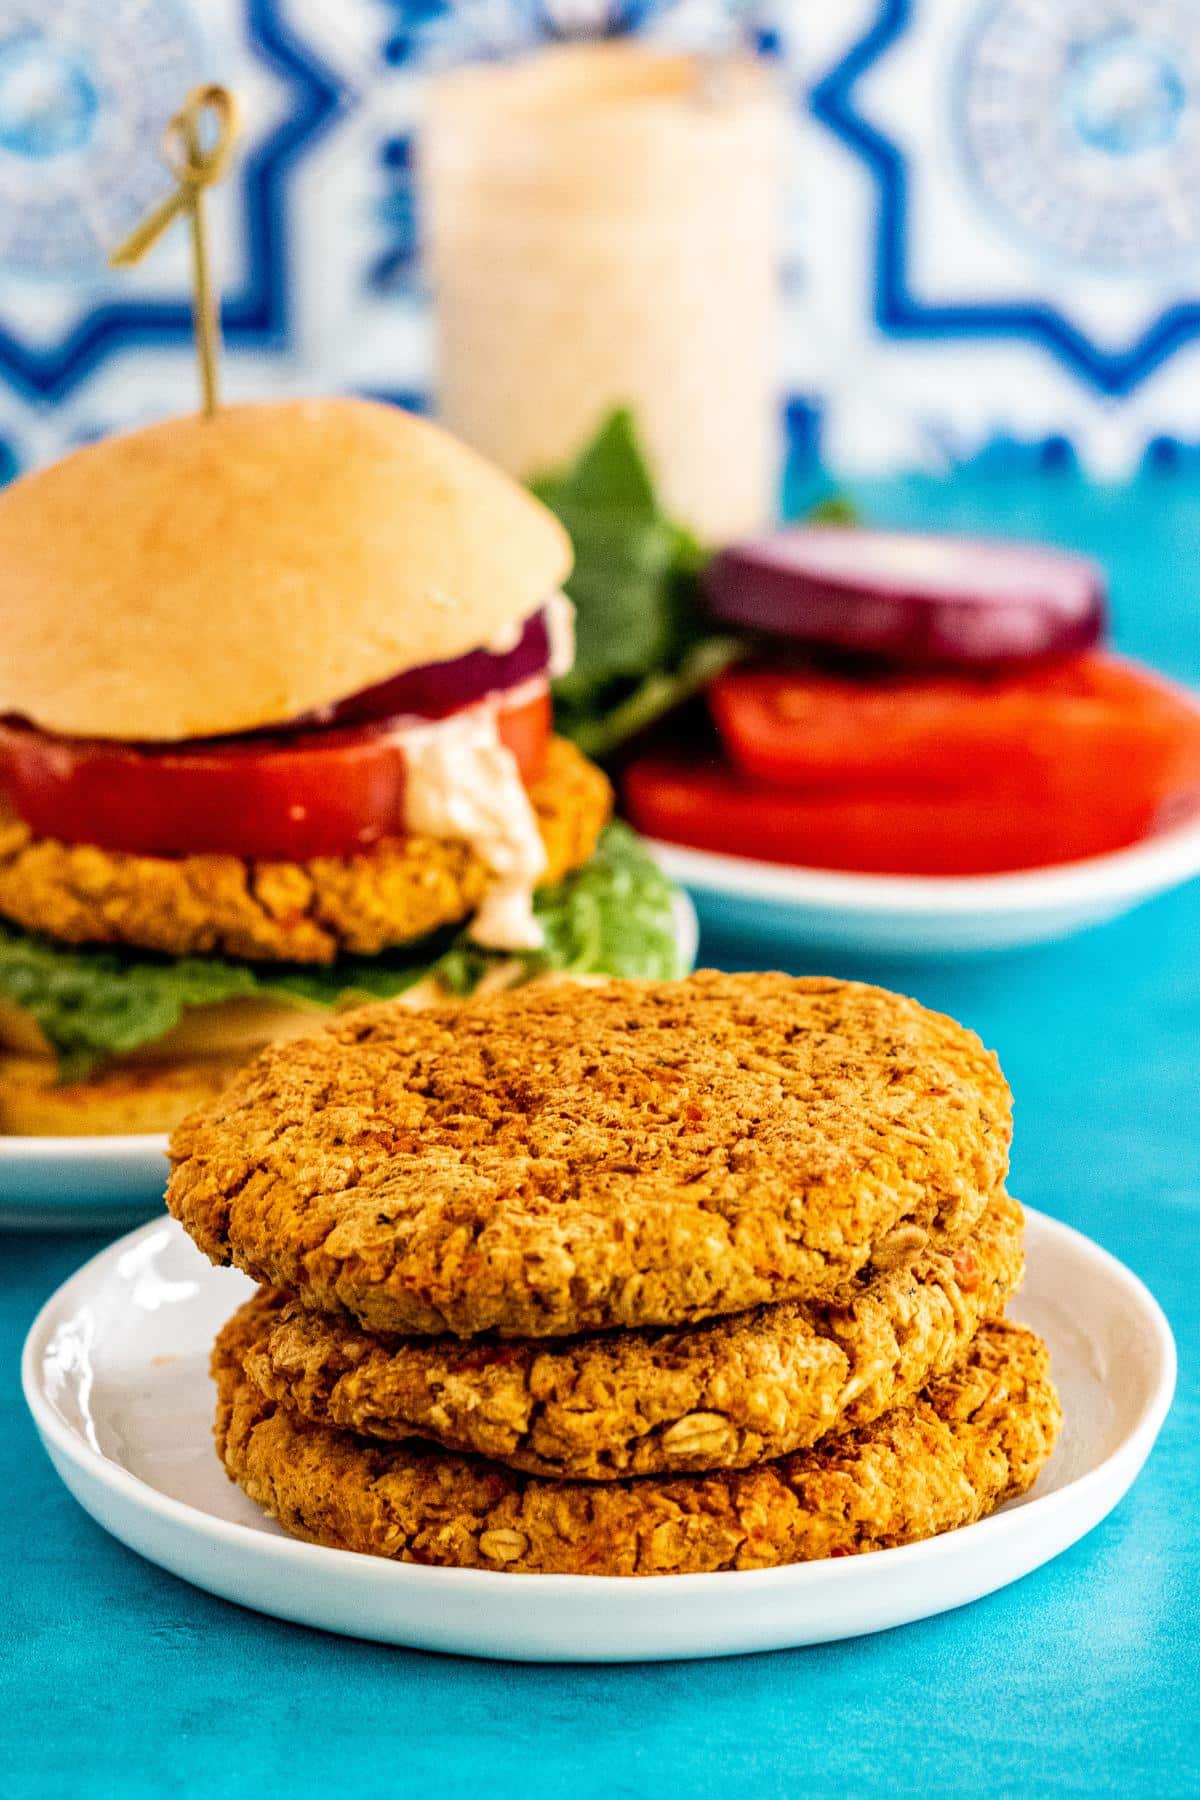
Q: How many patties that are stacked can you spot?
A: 3